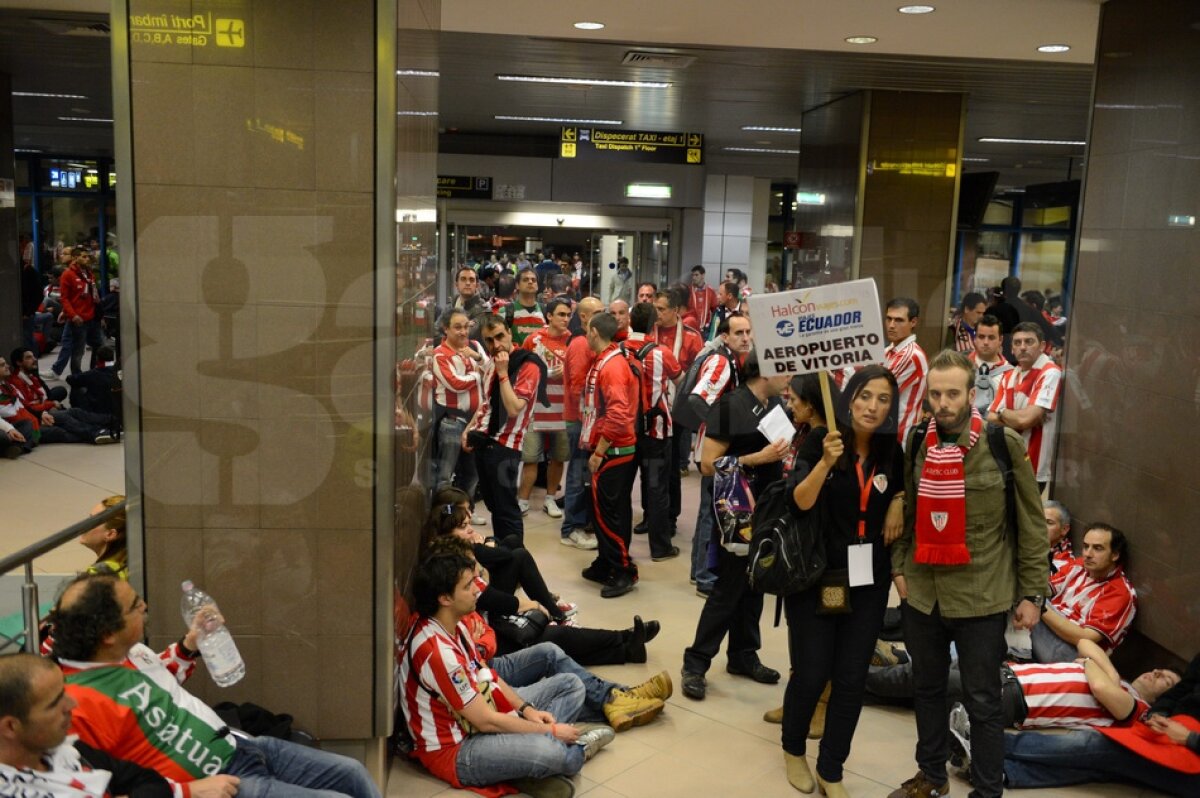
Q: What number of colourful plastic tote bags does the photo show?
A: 1